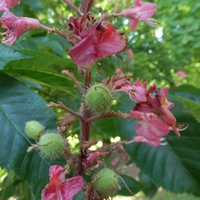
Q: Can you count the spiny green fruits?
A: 4